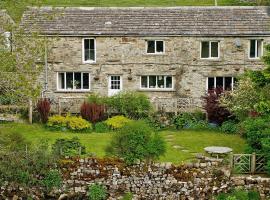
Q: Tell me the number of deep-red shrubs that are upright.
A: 3